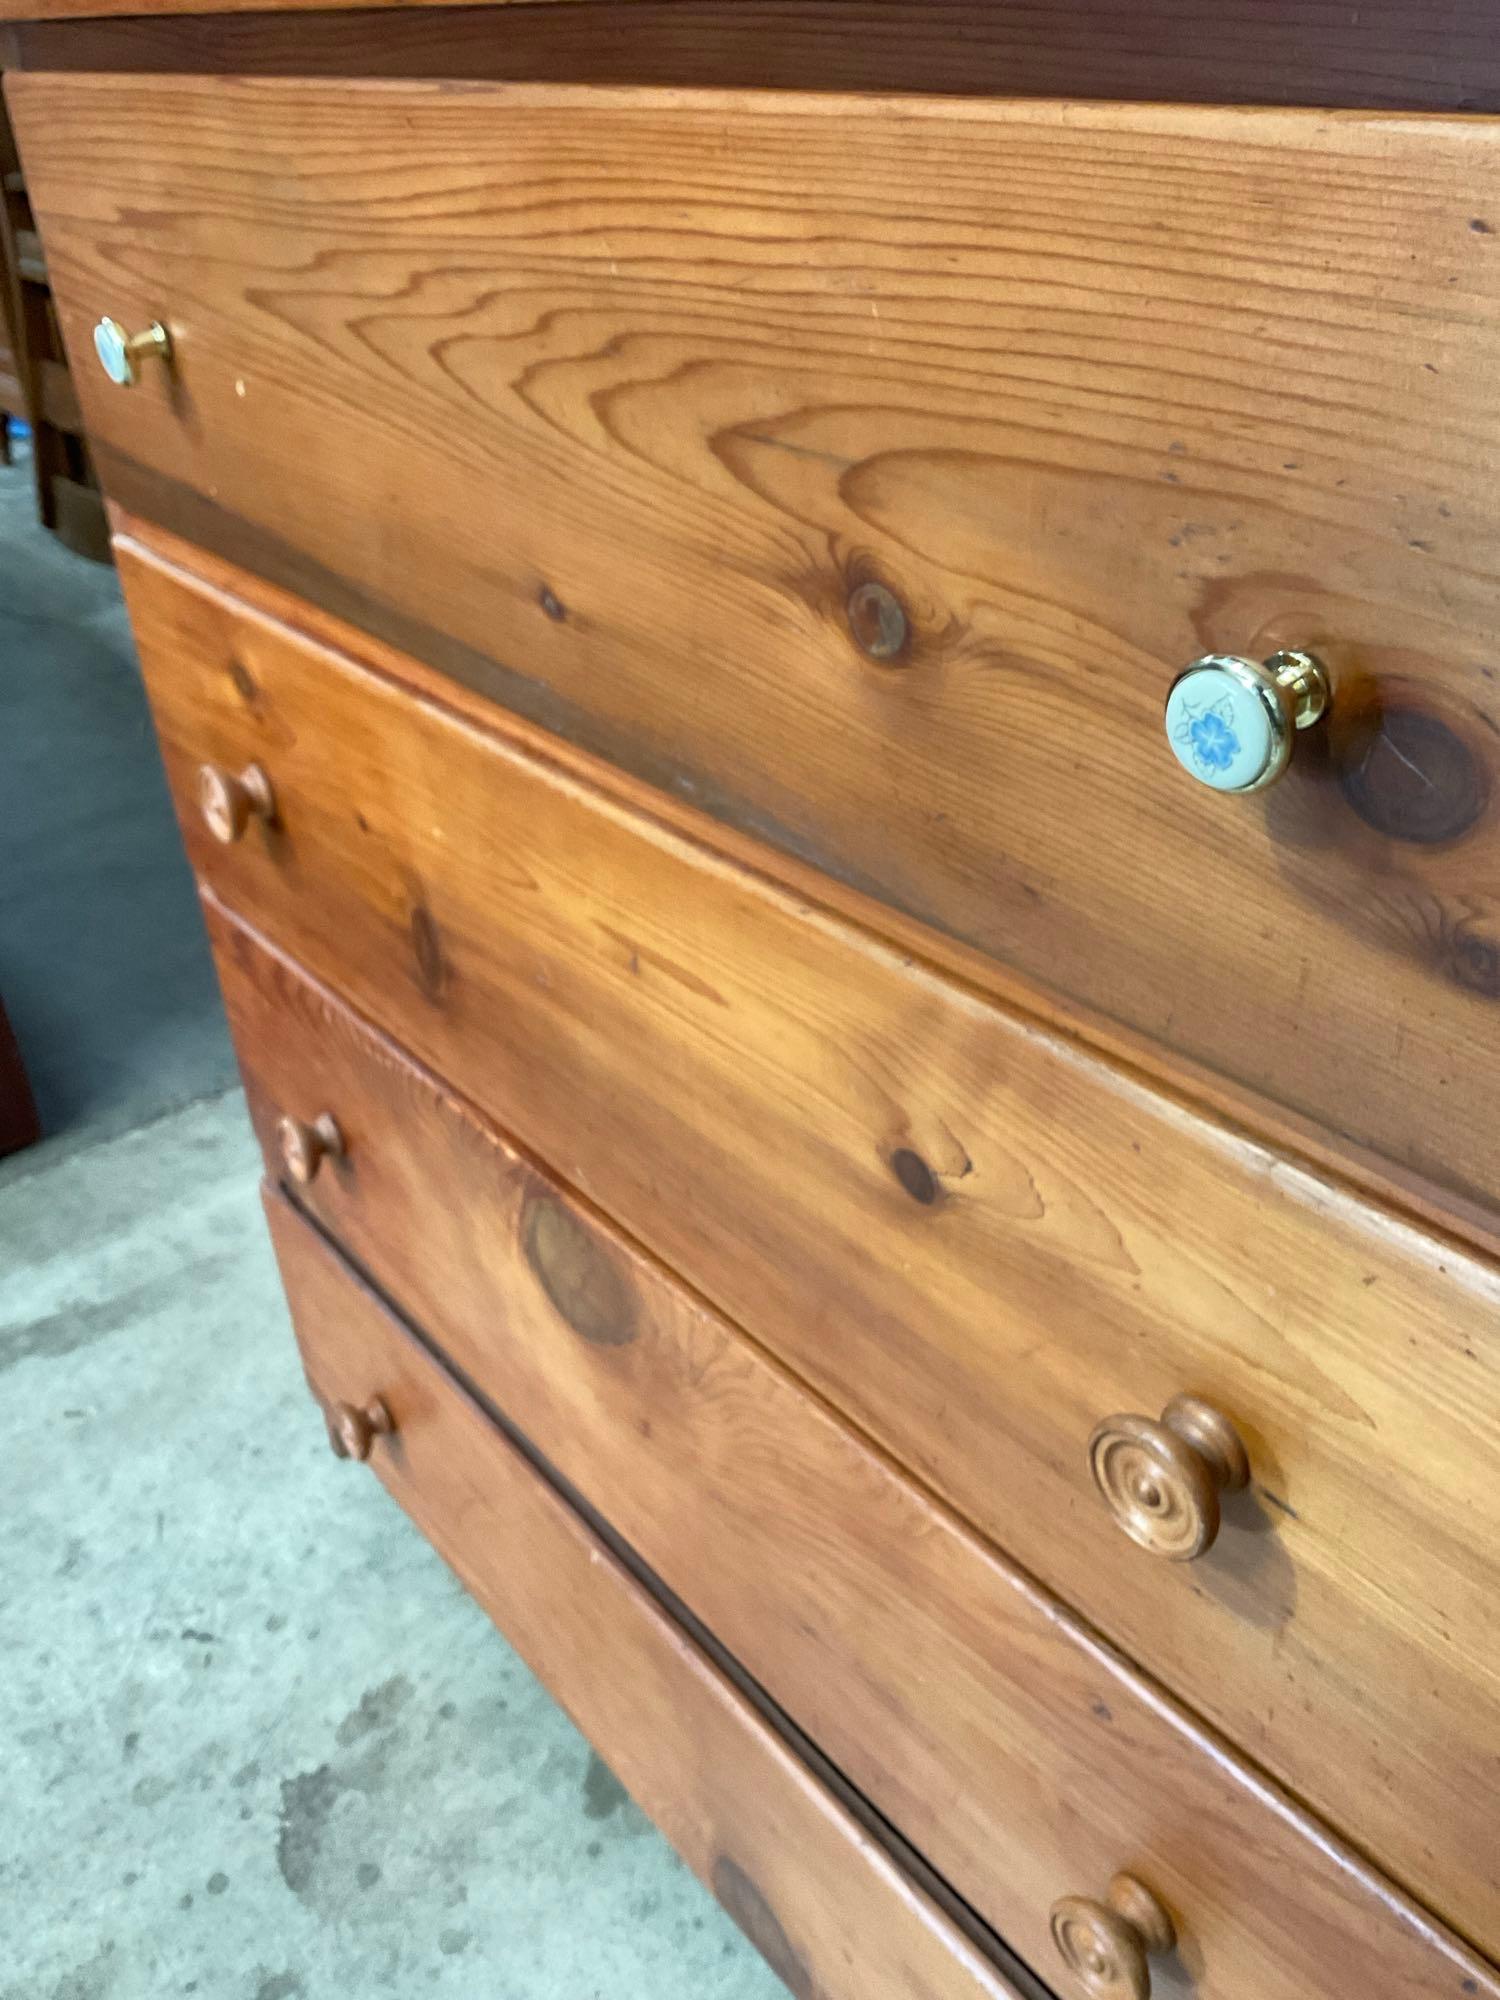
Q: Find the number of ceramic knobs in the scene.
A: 2